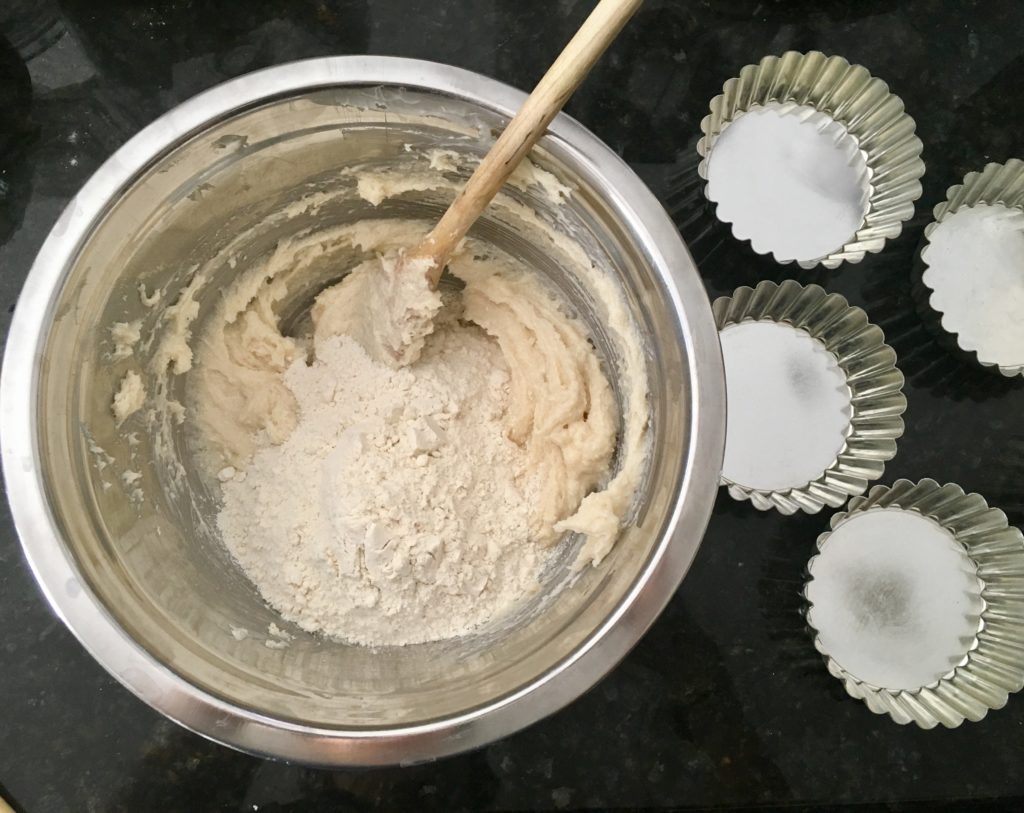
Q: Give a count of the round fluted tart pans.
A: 4